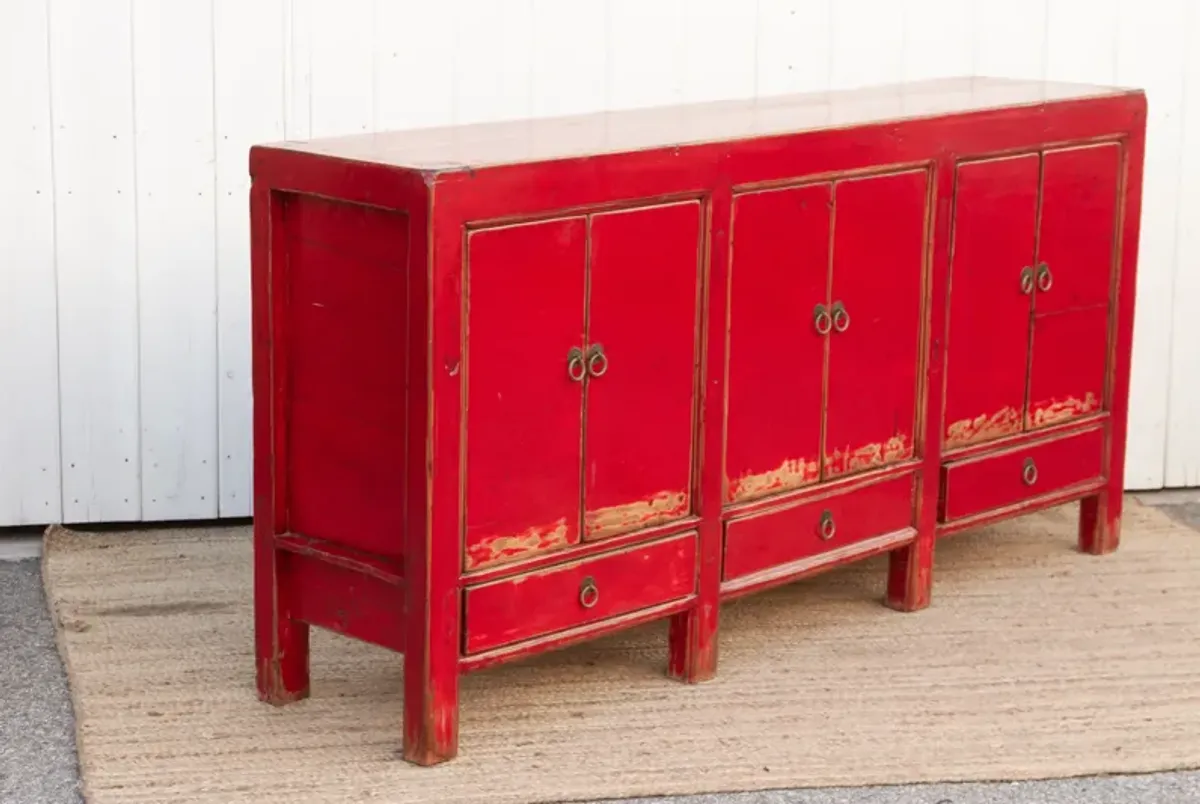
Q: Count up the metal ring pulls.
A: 9